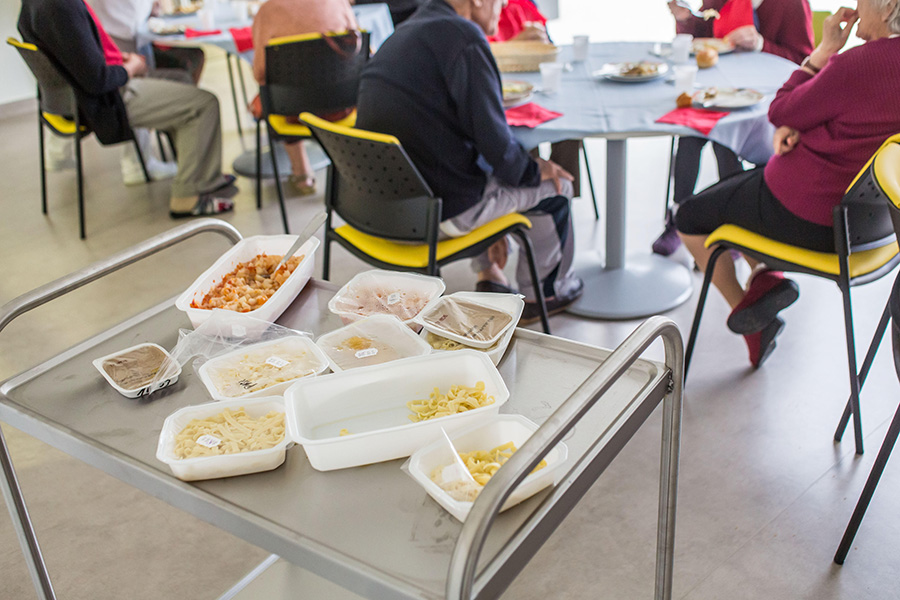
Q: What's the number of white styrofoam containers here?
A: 10